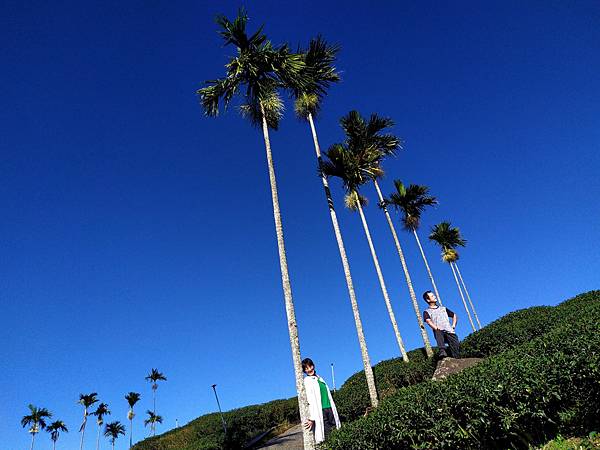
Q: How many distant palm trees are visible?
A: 8